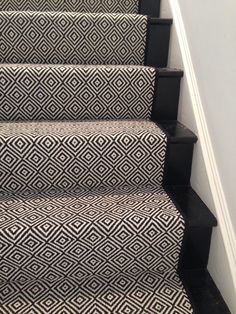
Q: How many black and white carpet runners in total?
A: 1